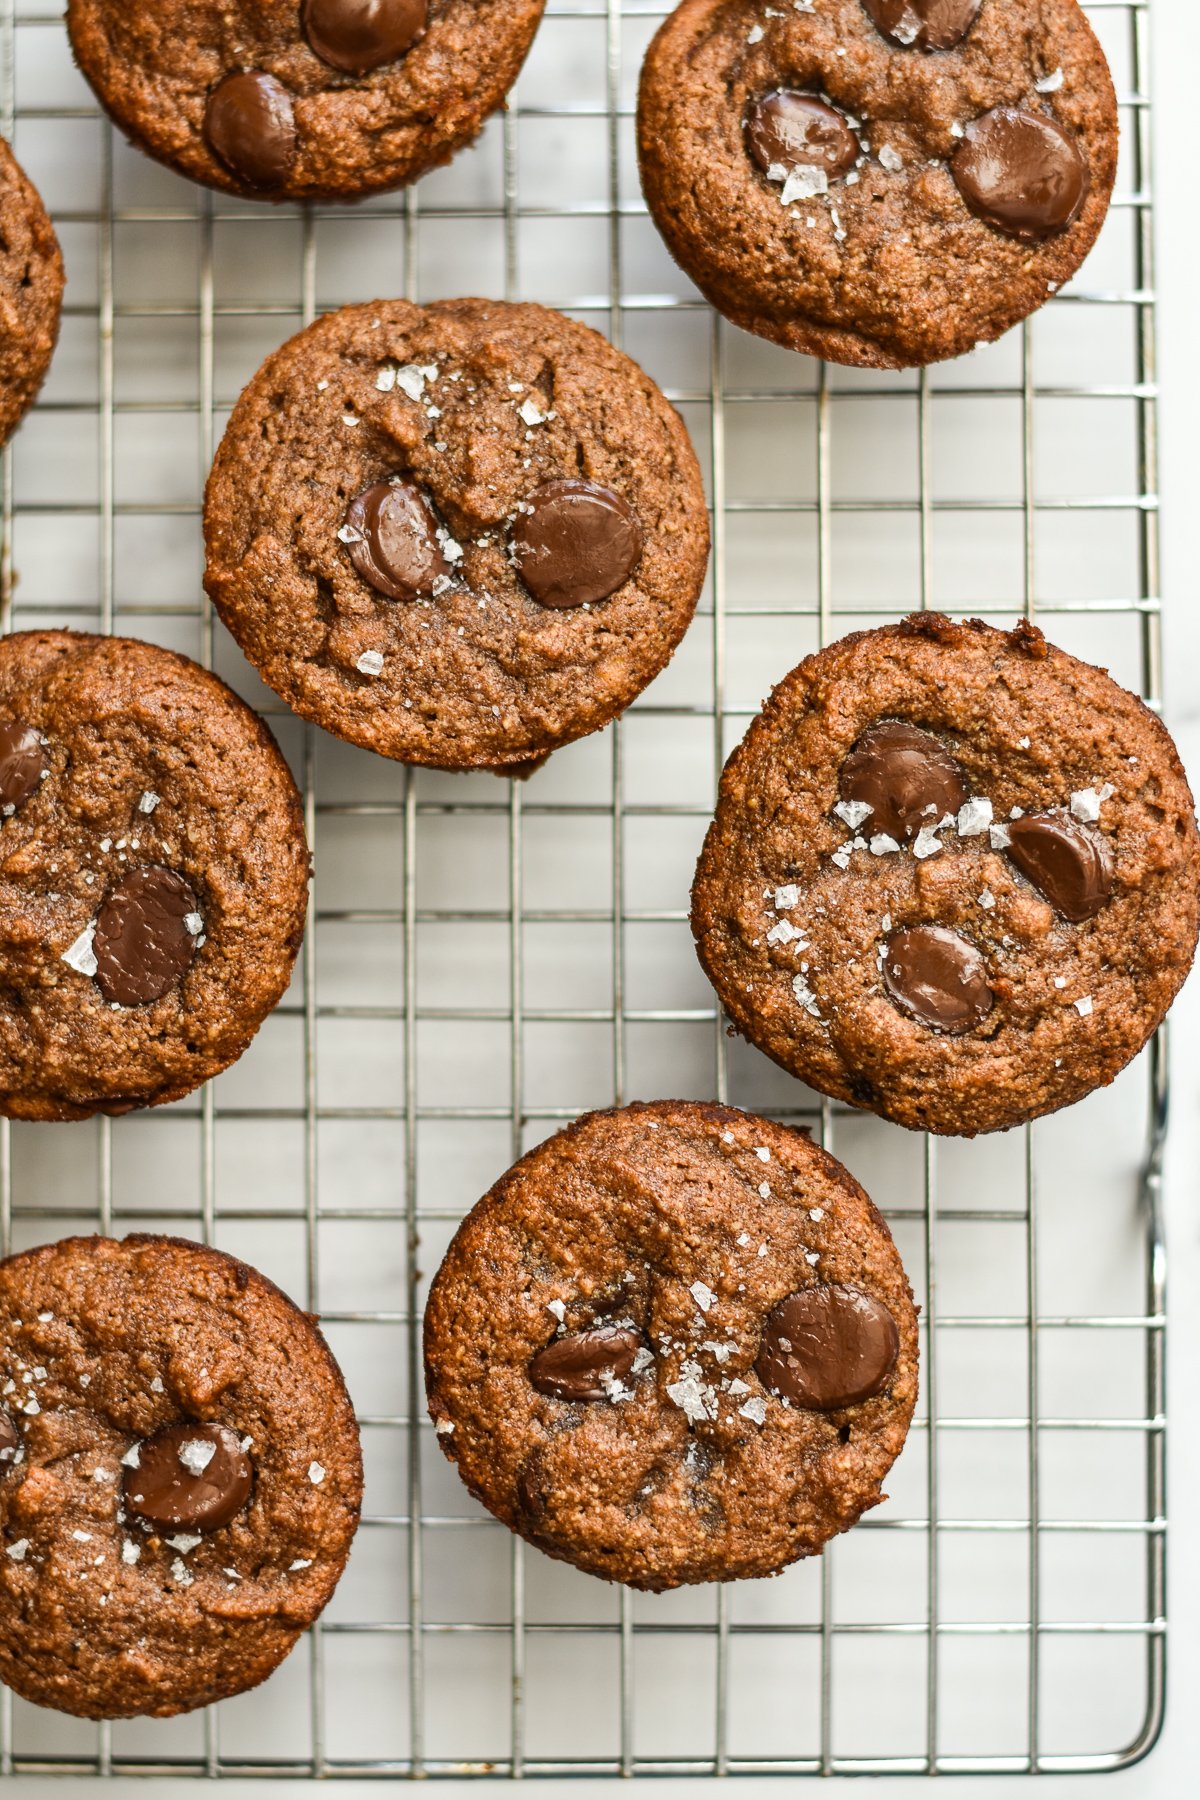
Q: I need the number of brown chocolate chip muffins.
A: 8